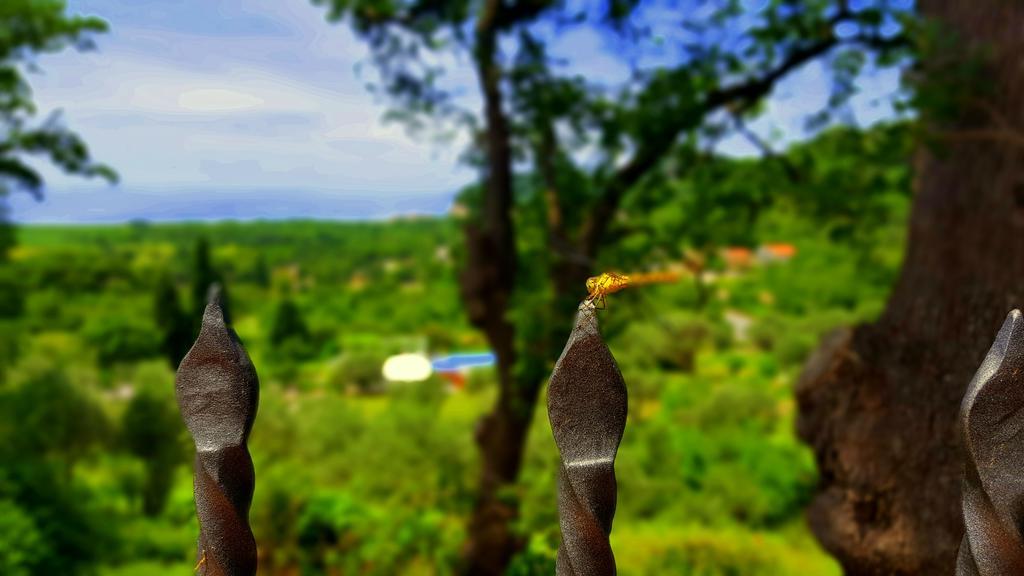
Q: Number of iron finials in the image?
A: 3